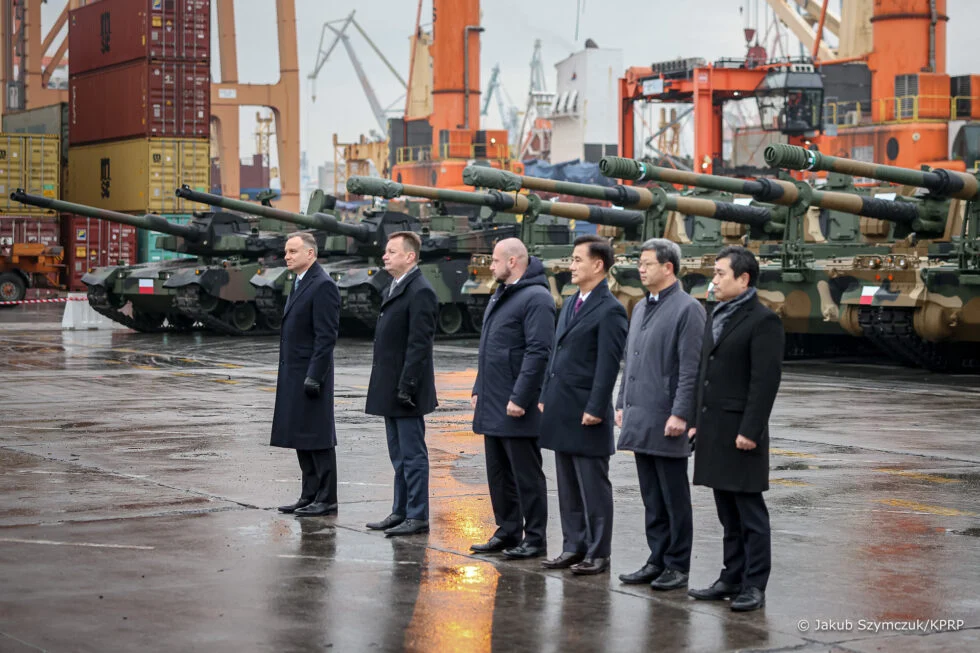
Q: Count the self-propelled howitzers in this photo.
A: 4